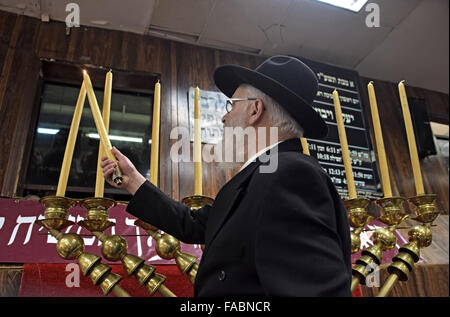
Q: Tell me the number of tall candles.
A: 9